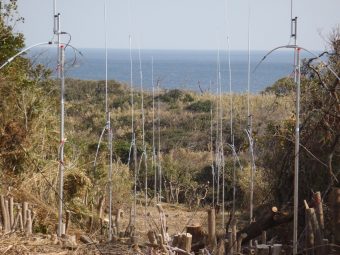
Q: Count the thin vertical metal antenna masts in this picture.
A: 12